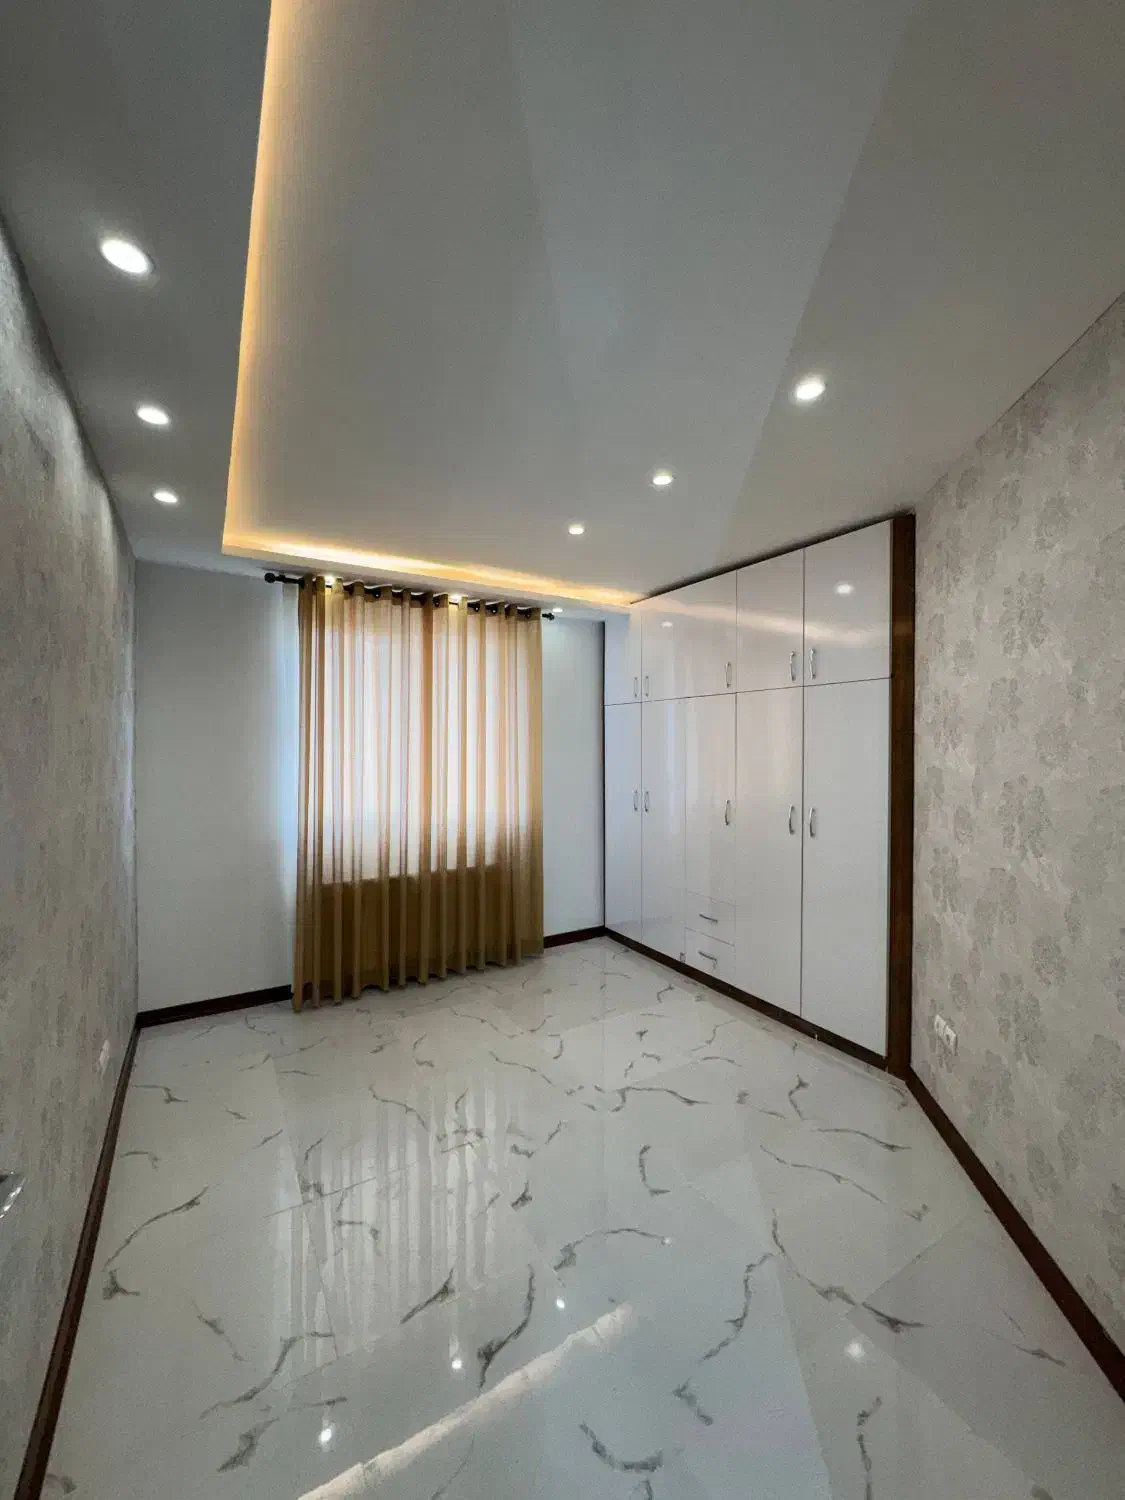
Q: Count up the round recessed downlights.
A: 9